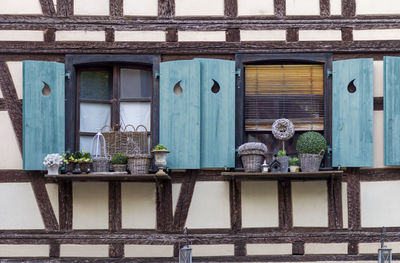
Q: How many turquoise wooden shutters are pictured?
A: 5